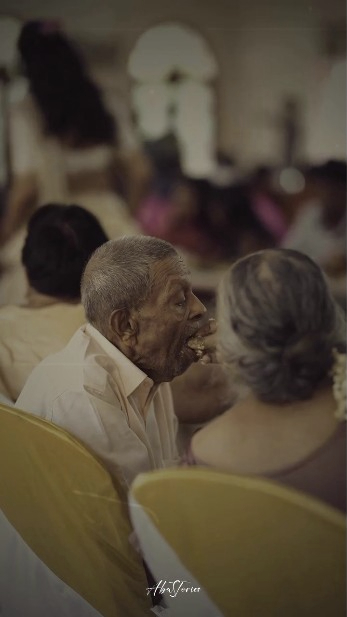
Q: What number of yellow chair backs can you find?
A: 2